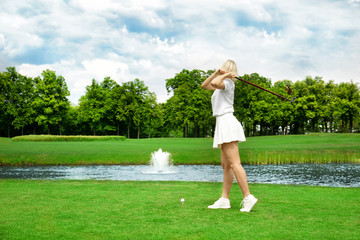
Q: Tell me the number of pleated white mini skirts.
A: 1